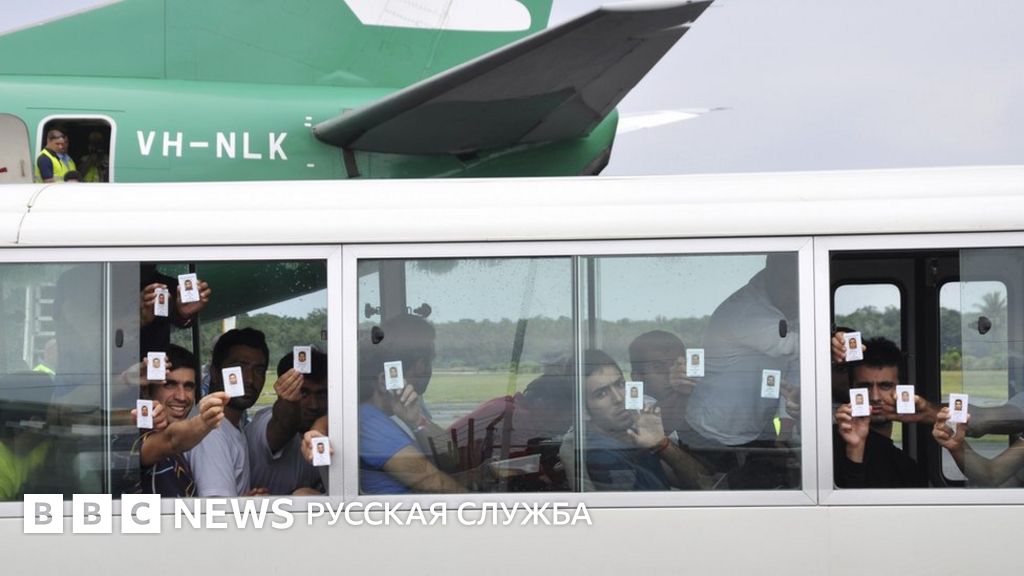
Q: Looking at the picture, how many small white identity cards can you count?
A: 15